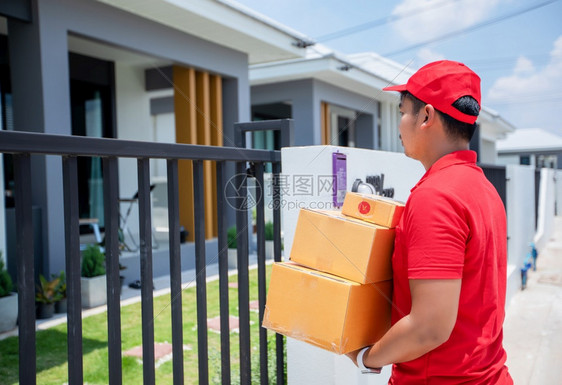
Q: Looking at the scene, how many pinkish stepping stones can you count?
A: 4